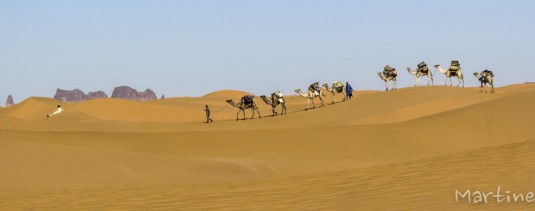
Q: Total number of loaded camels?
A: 8